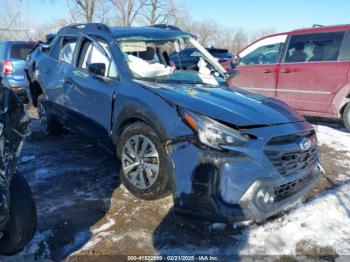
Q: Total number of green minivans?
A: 0